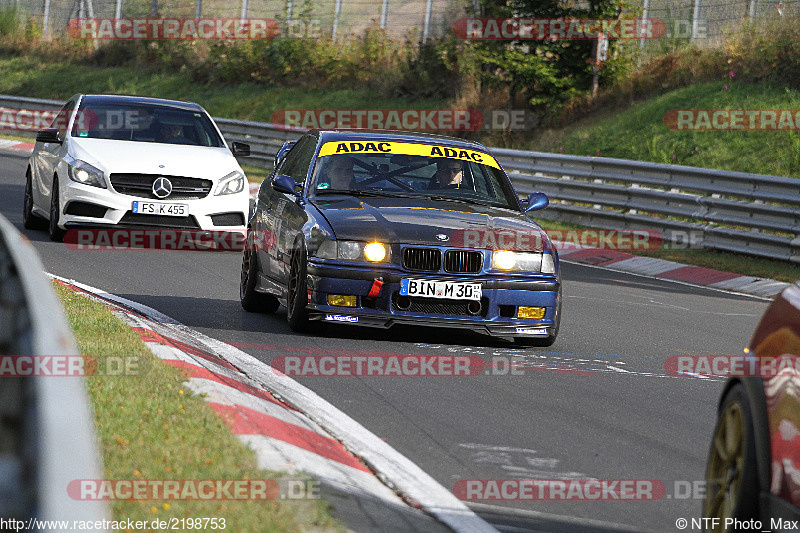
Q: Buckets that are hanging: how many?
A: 0